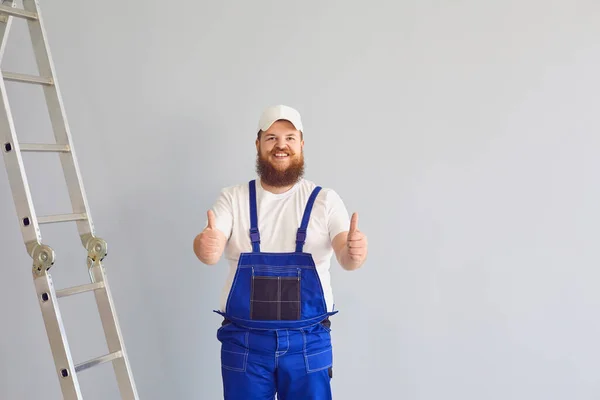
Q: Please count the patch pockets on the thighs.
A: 2